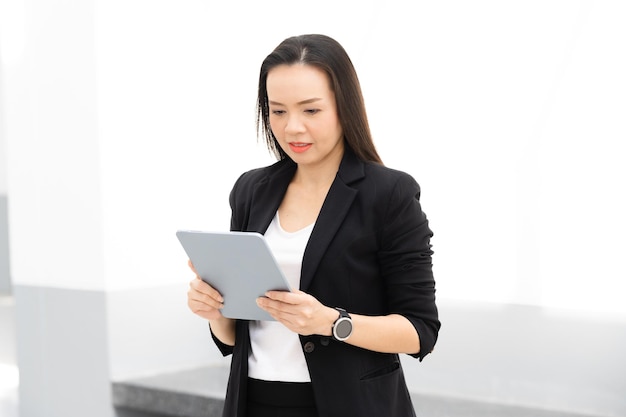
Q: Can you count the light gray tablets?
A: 1